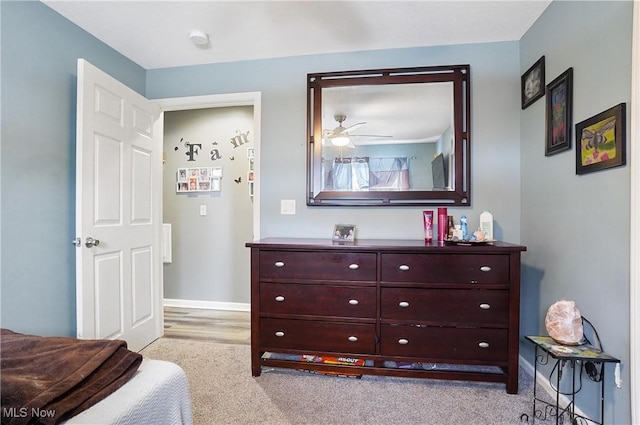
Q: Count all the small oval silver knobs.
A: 12